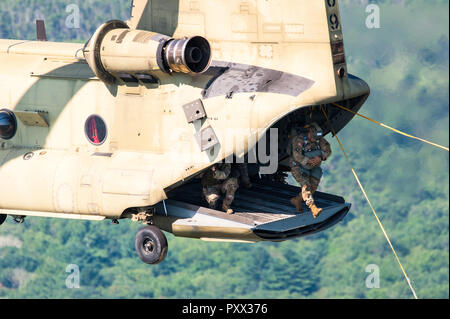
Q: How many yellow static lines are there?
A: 2